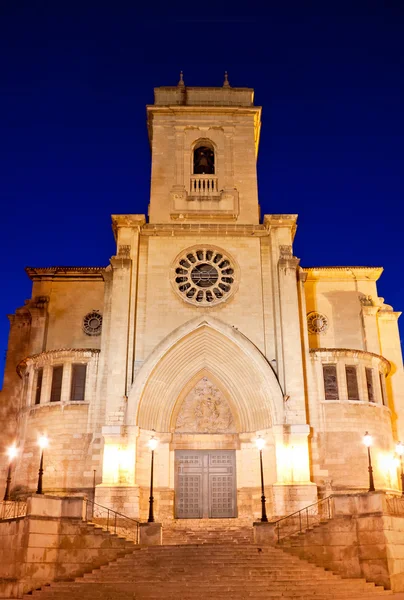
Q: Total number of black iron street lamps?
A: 6